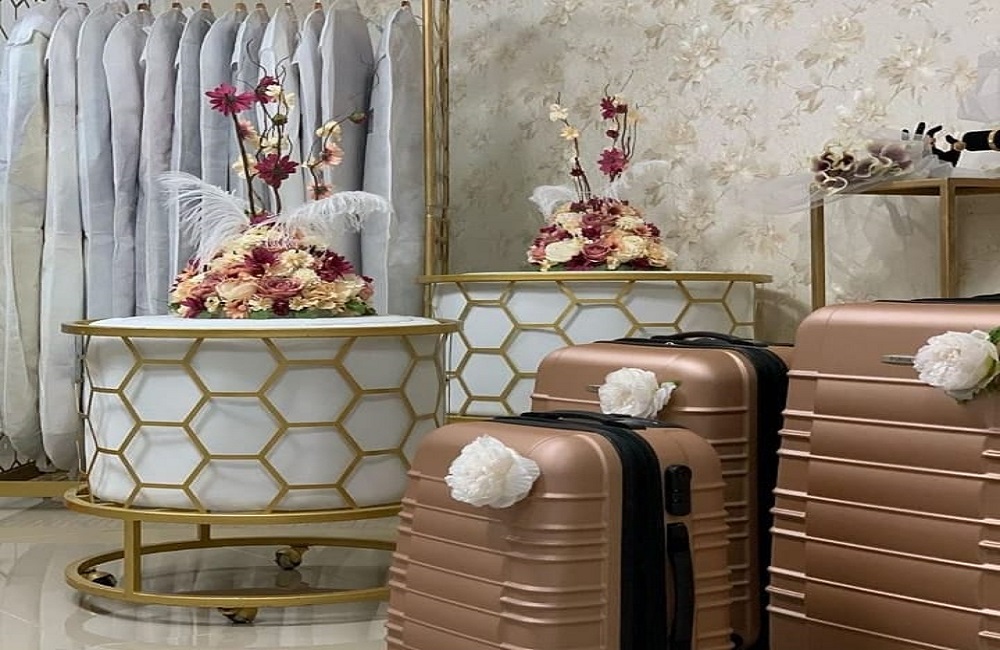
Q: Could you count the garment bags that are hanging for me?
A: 12